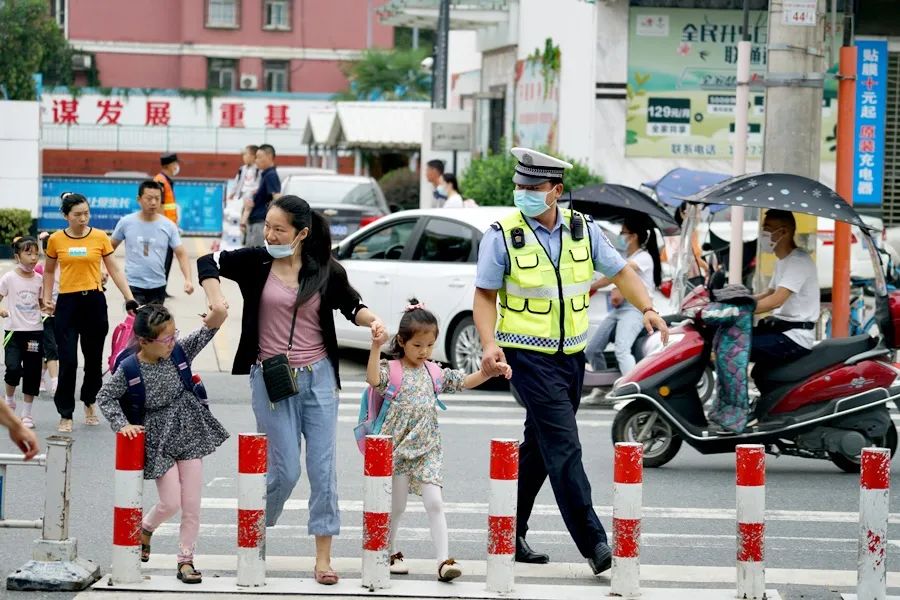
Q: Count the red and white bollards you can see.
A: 7